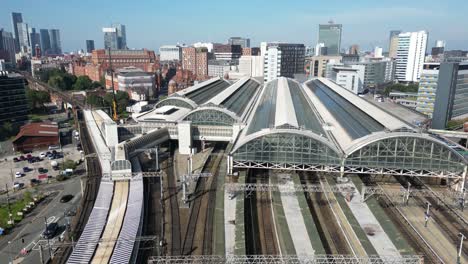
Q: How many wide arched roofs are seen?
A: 4